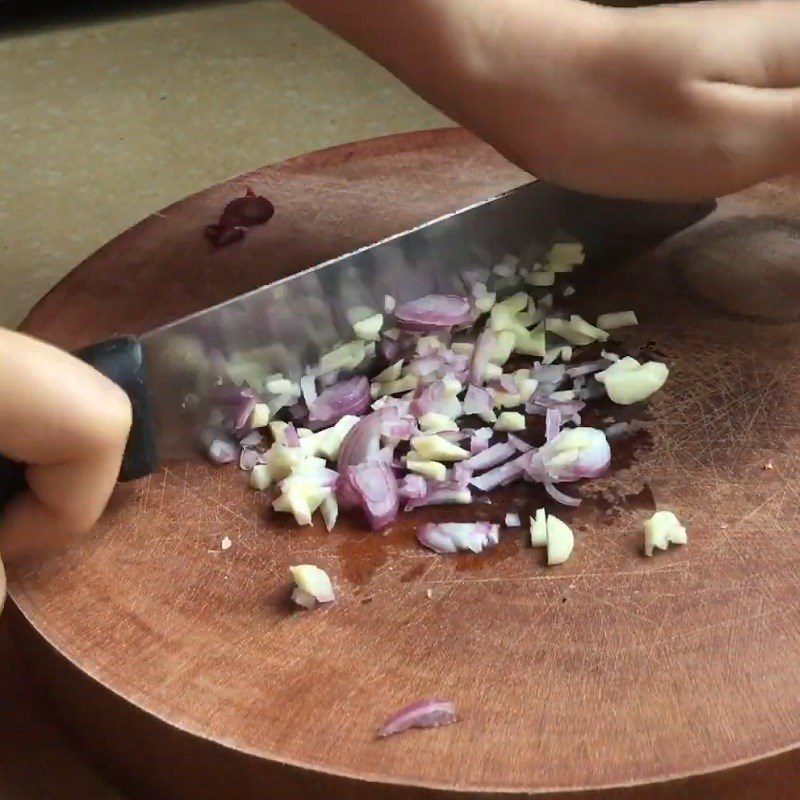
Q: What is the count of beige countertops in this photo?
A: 1